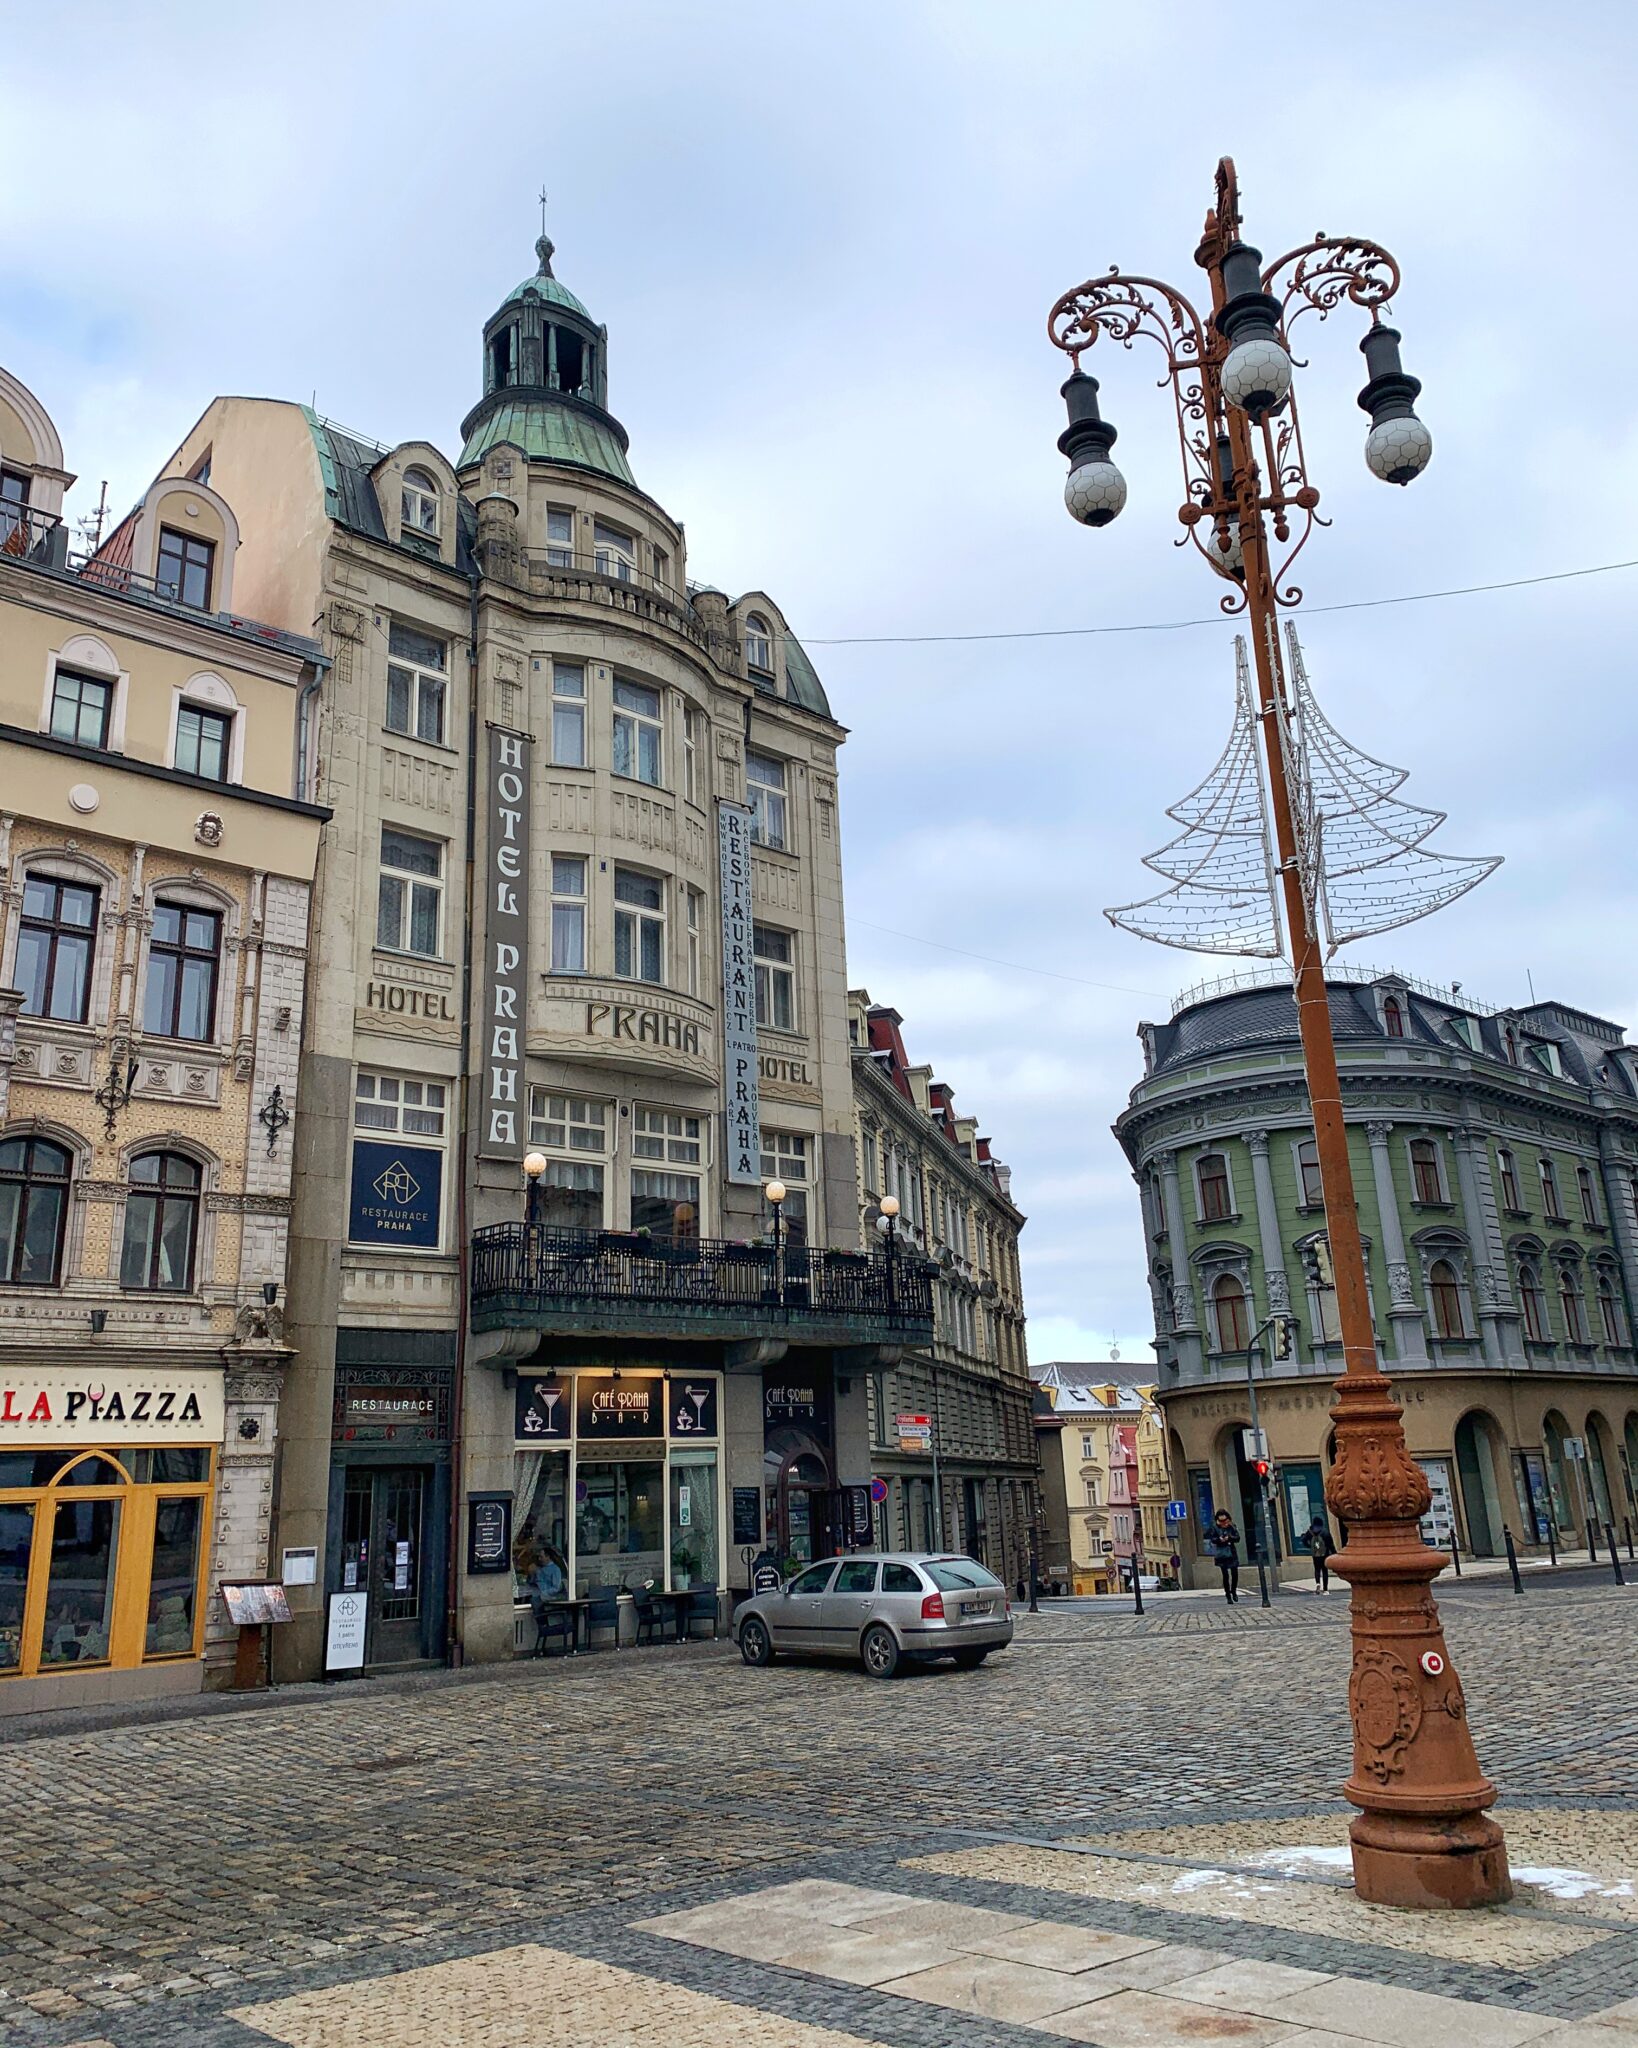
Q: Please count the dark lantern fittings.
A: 4